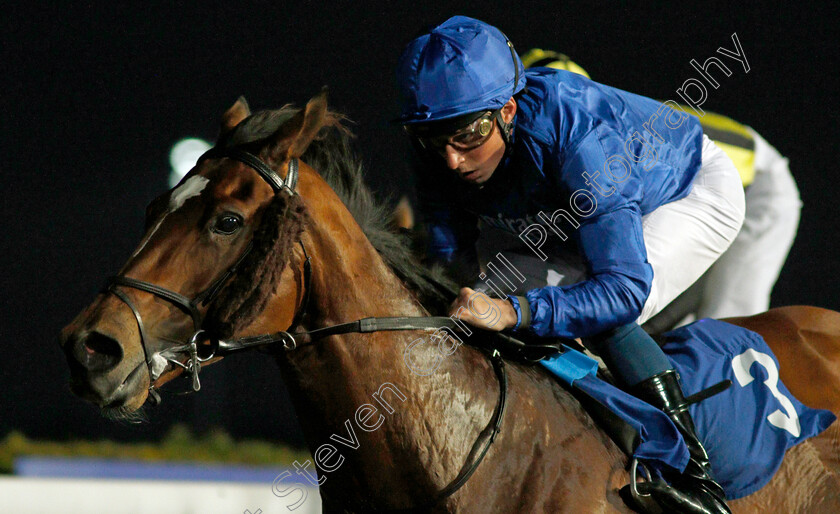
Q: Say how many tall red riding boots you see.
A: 0